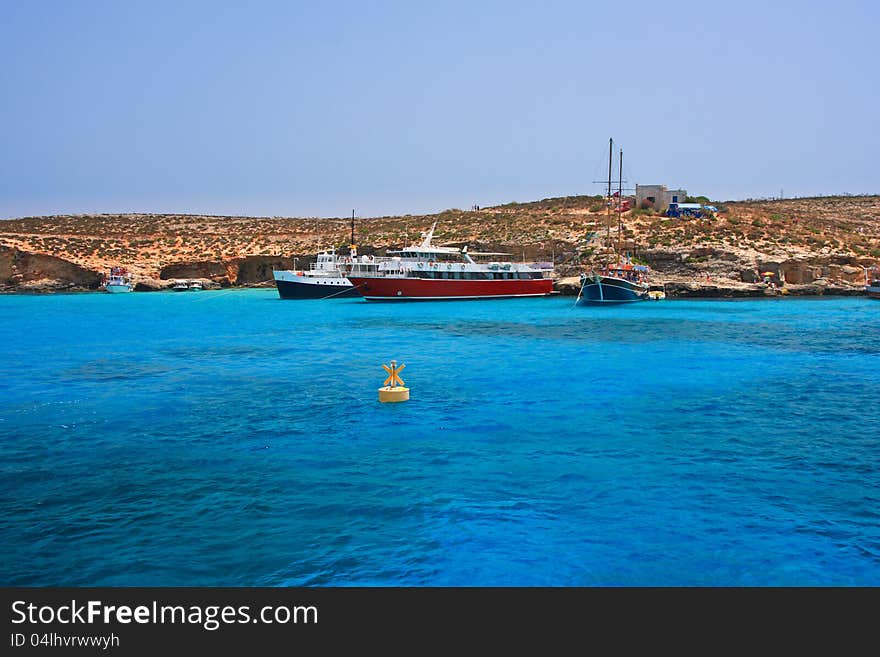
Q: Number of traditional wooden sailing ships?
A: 1